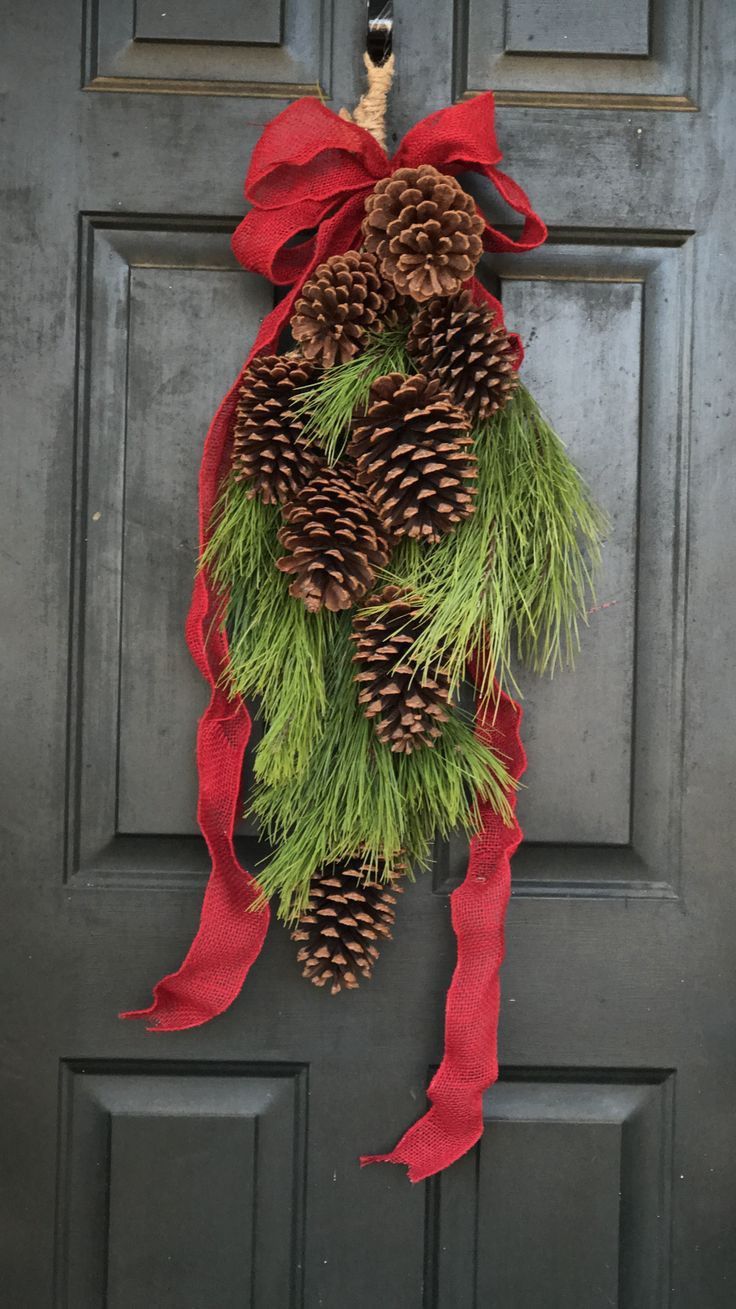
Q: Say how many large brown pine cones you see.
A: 8